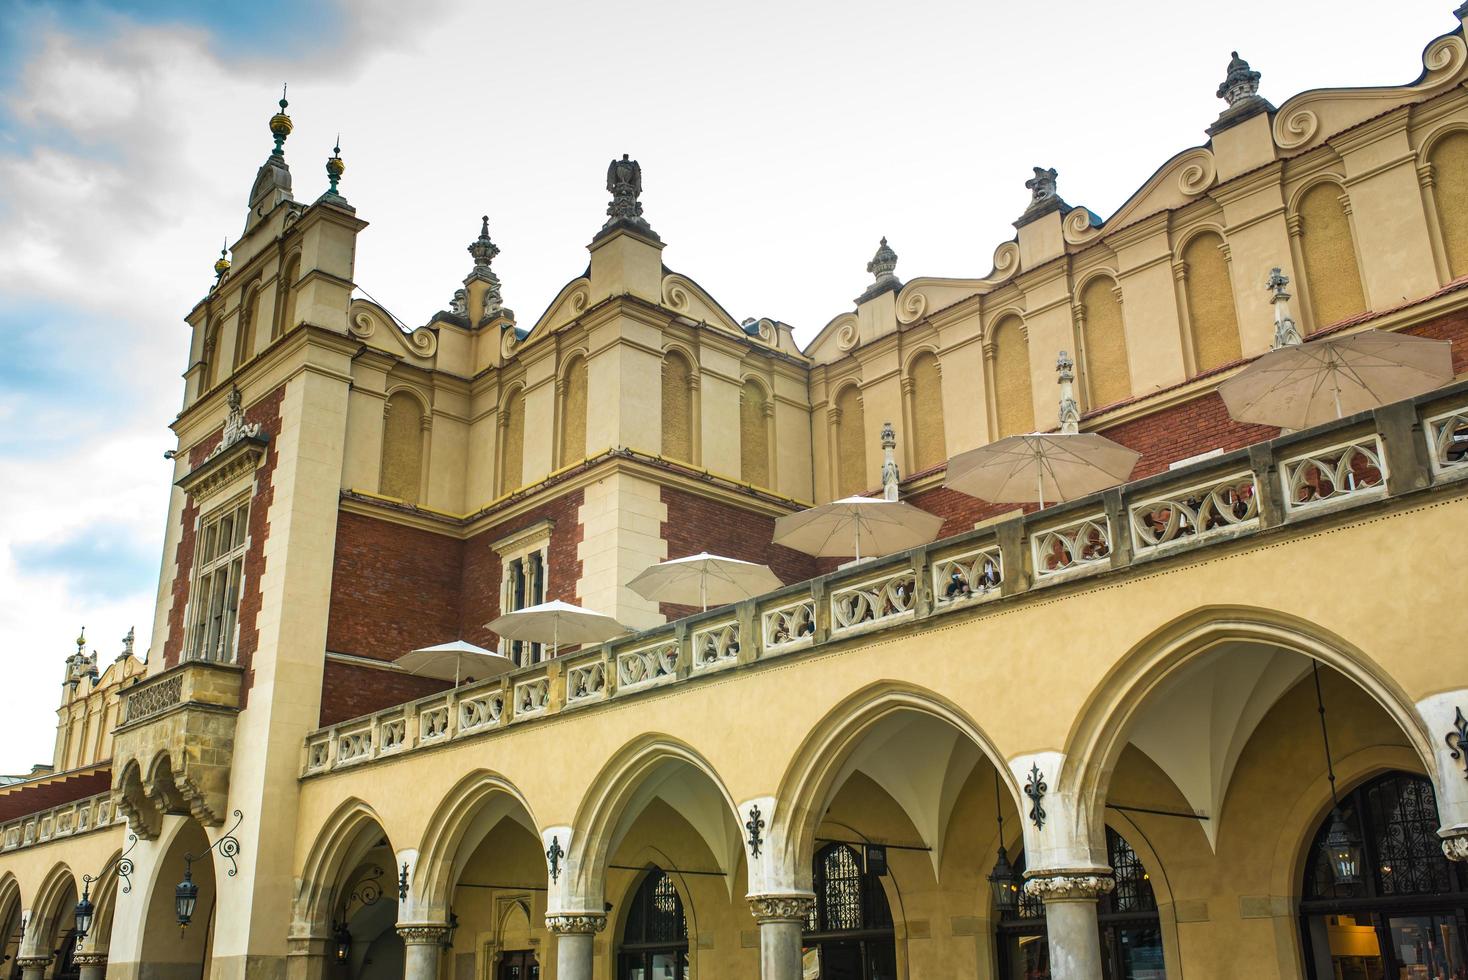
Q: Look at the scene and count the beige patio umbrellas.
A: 6